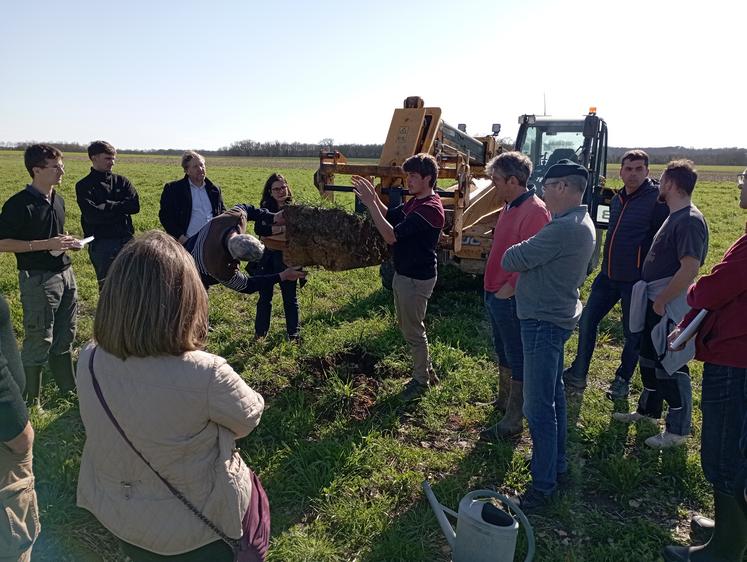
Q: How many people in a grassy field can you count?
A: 13